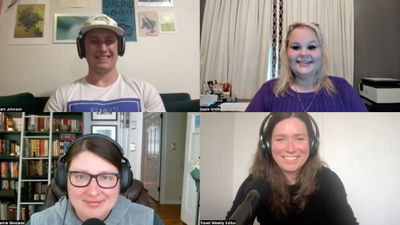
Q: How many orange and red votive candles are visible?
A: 0